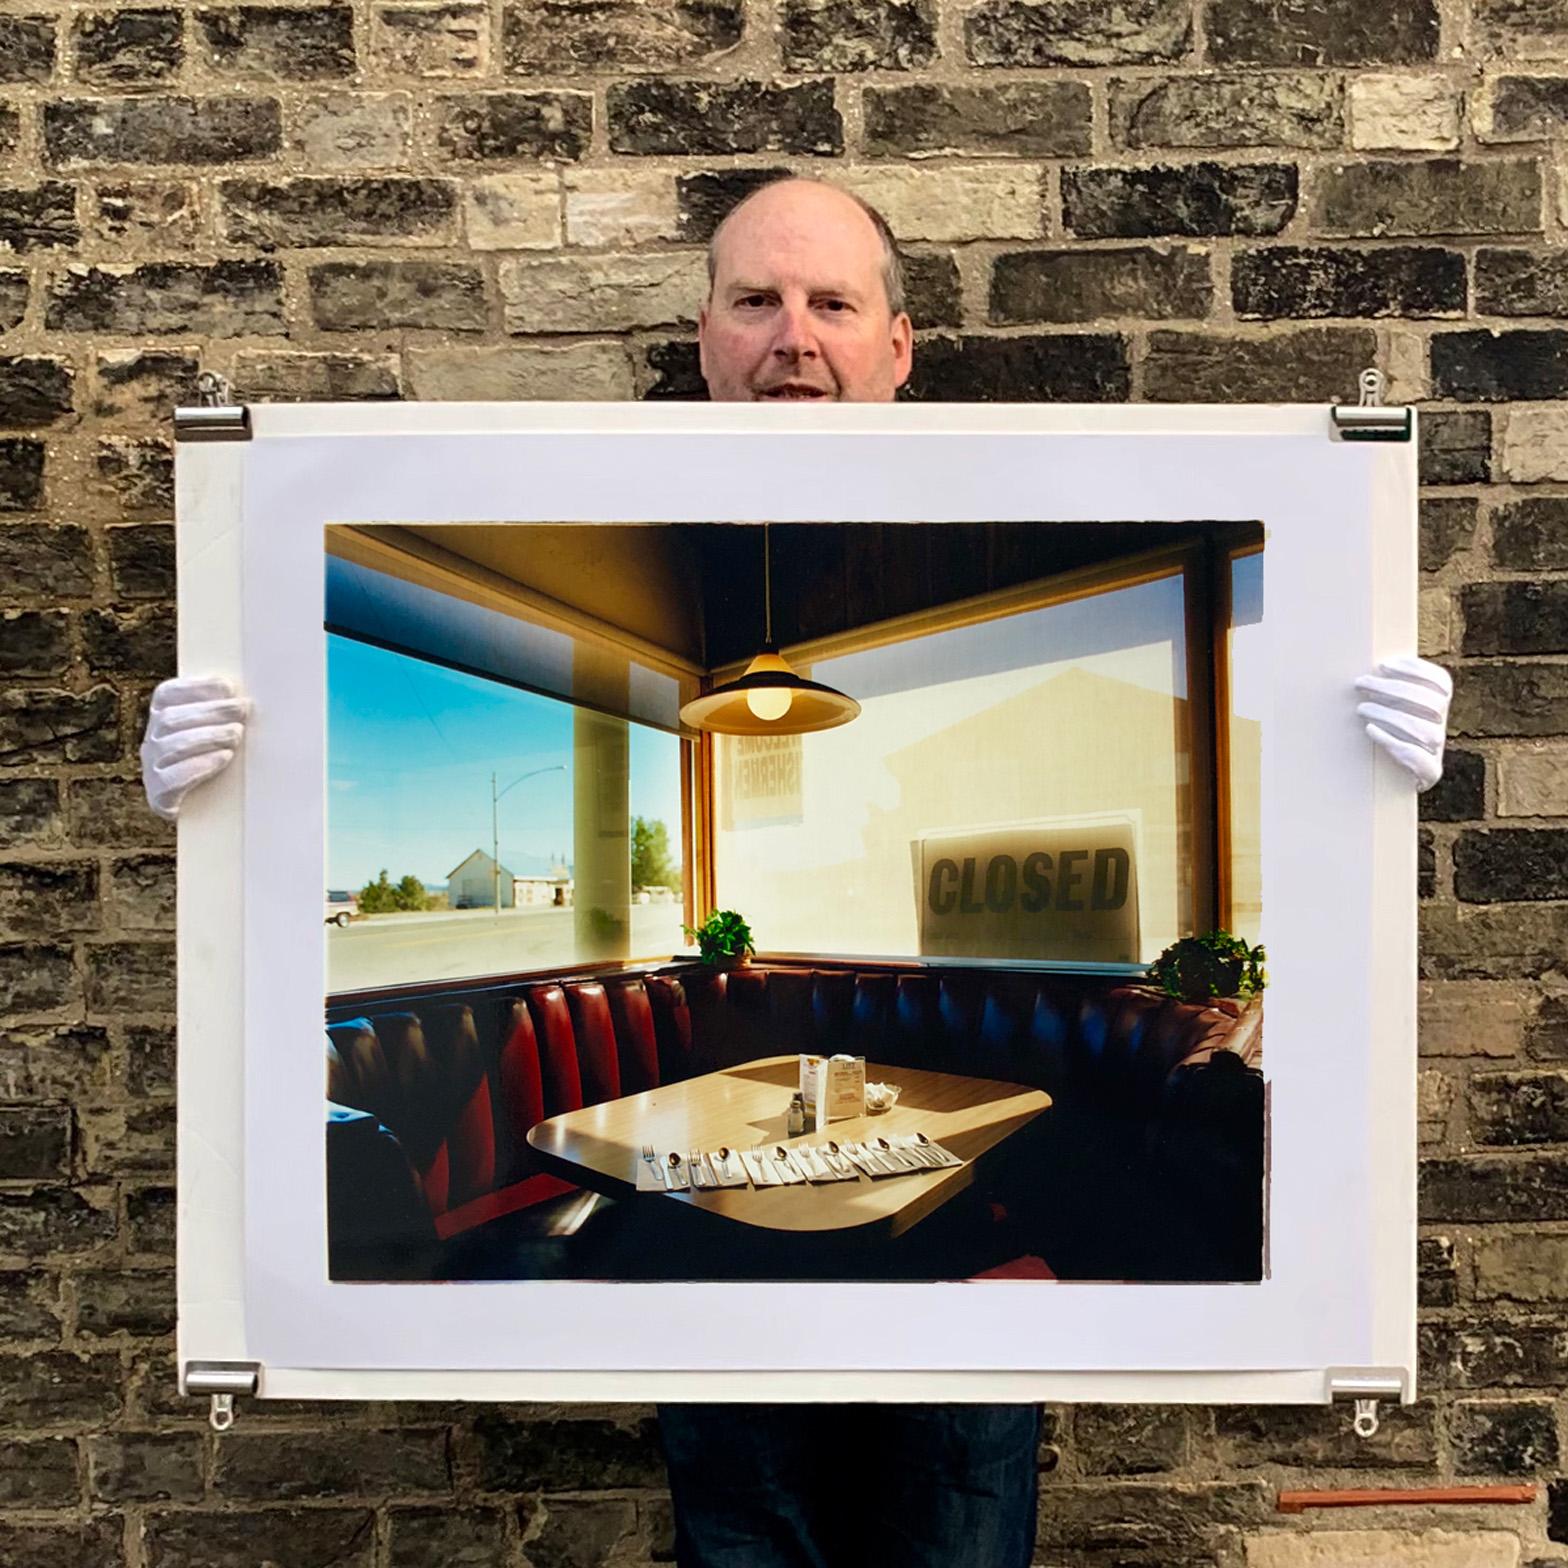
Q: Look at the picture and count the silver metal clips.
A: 4